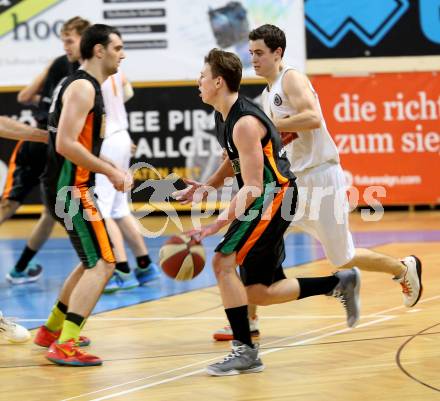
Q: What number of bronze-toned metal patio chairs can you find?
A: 0